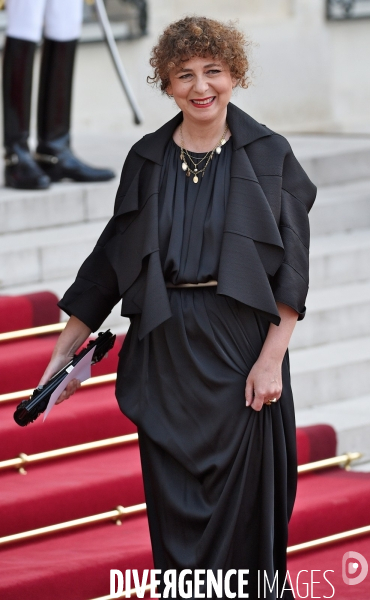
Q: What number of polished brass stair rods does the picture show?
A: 5